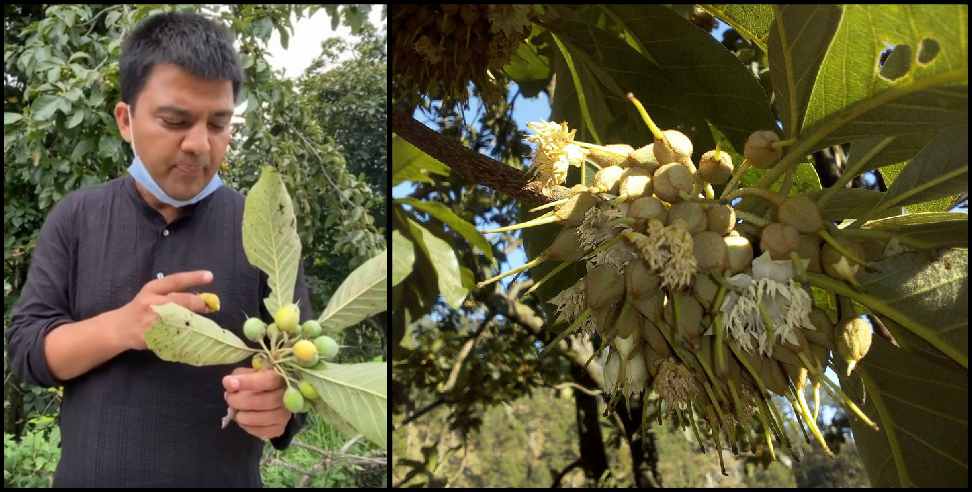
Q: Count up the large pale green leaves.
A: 4